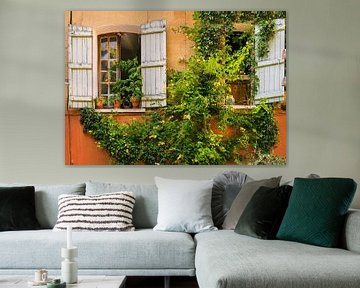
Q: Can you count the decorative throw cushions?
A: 7